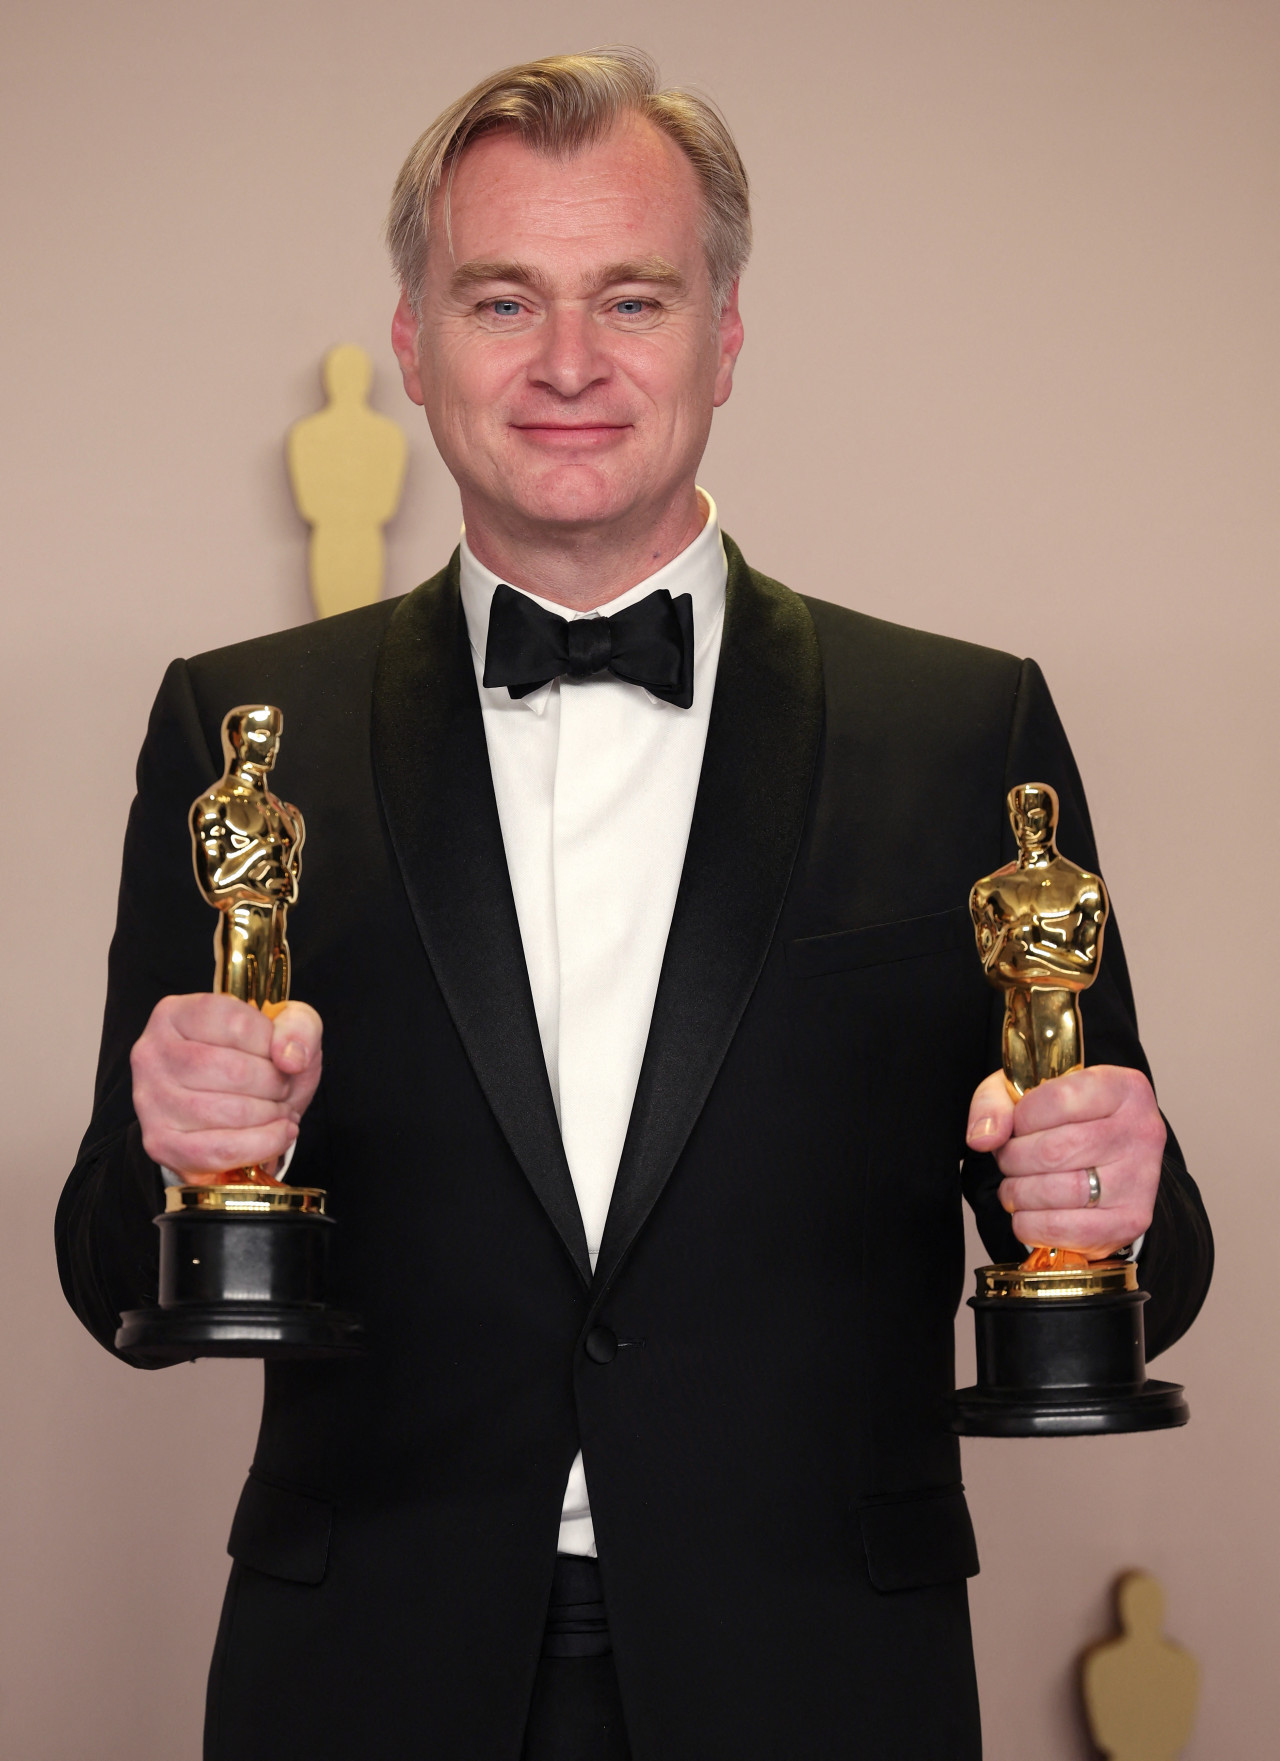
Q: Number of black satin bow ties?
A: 1